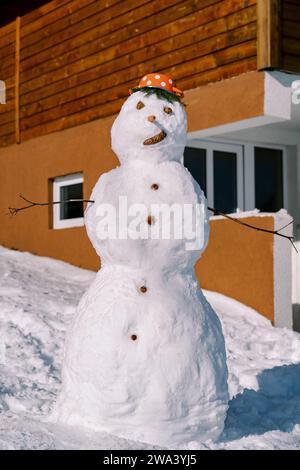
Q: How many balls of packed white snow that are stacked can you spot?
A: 3